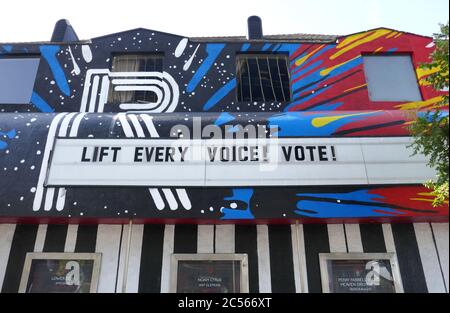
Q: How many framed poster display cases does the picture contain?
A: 3